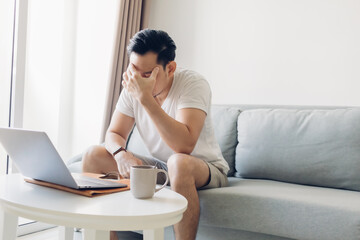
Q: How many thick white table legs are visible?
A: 4